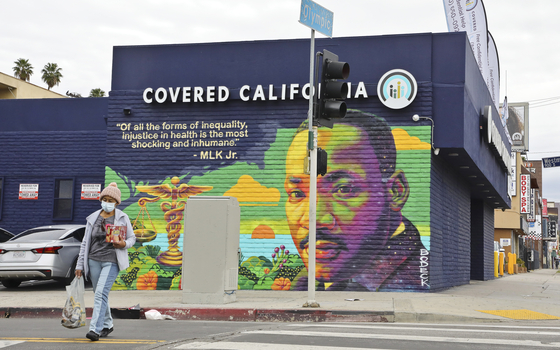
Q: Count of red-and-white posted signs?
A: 2